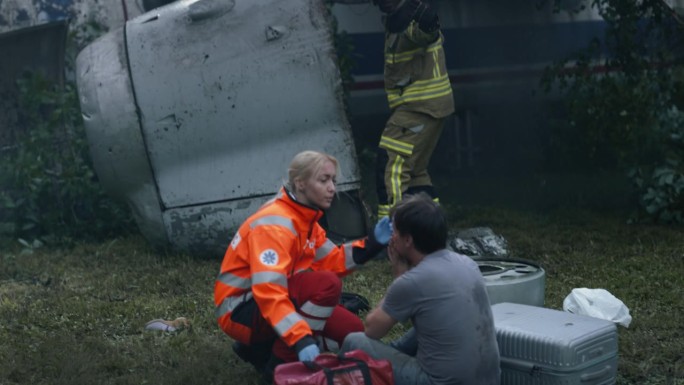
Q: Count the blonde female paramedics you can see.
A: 1